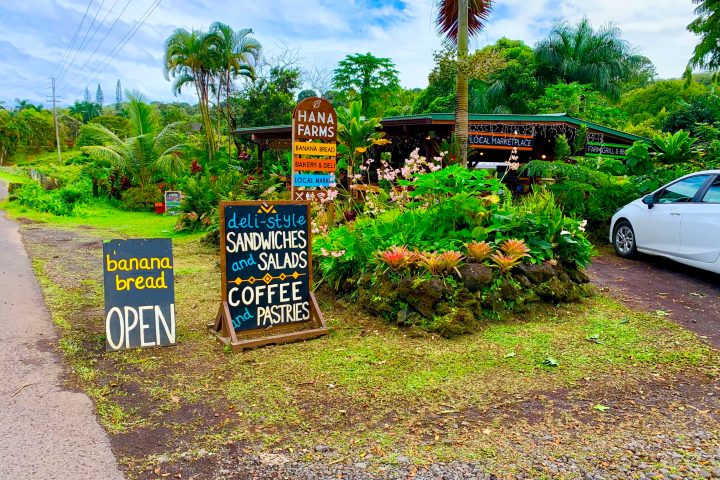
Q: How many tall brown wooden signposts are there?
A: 1